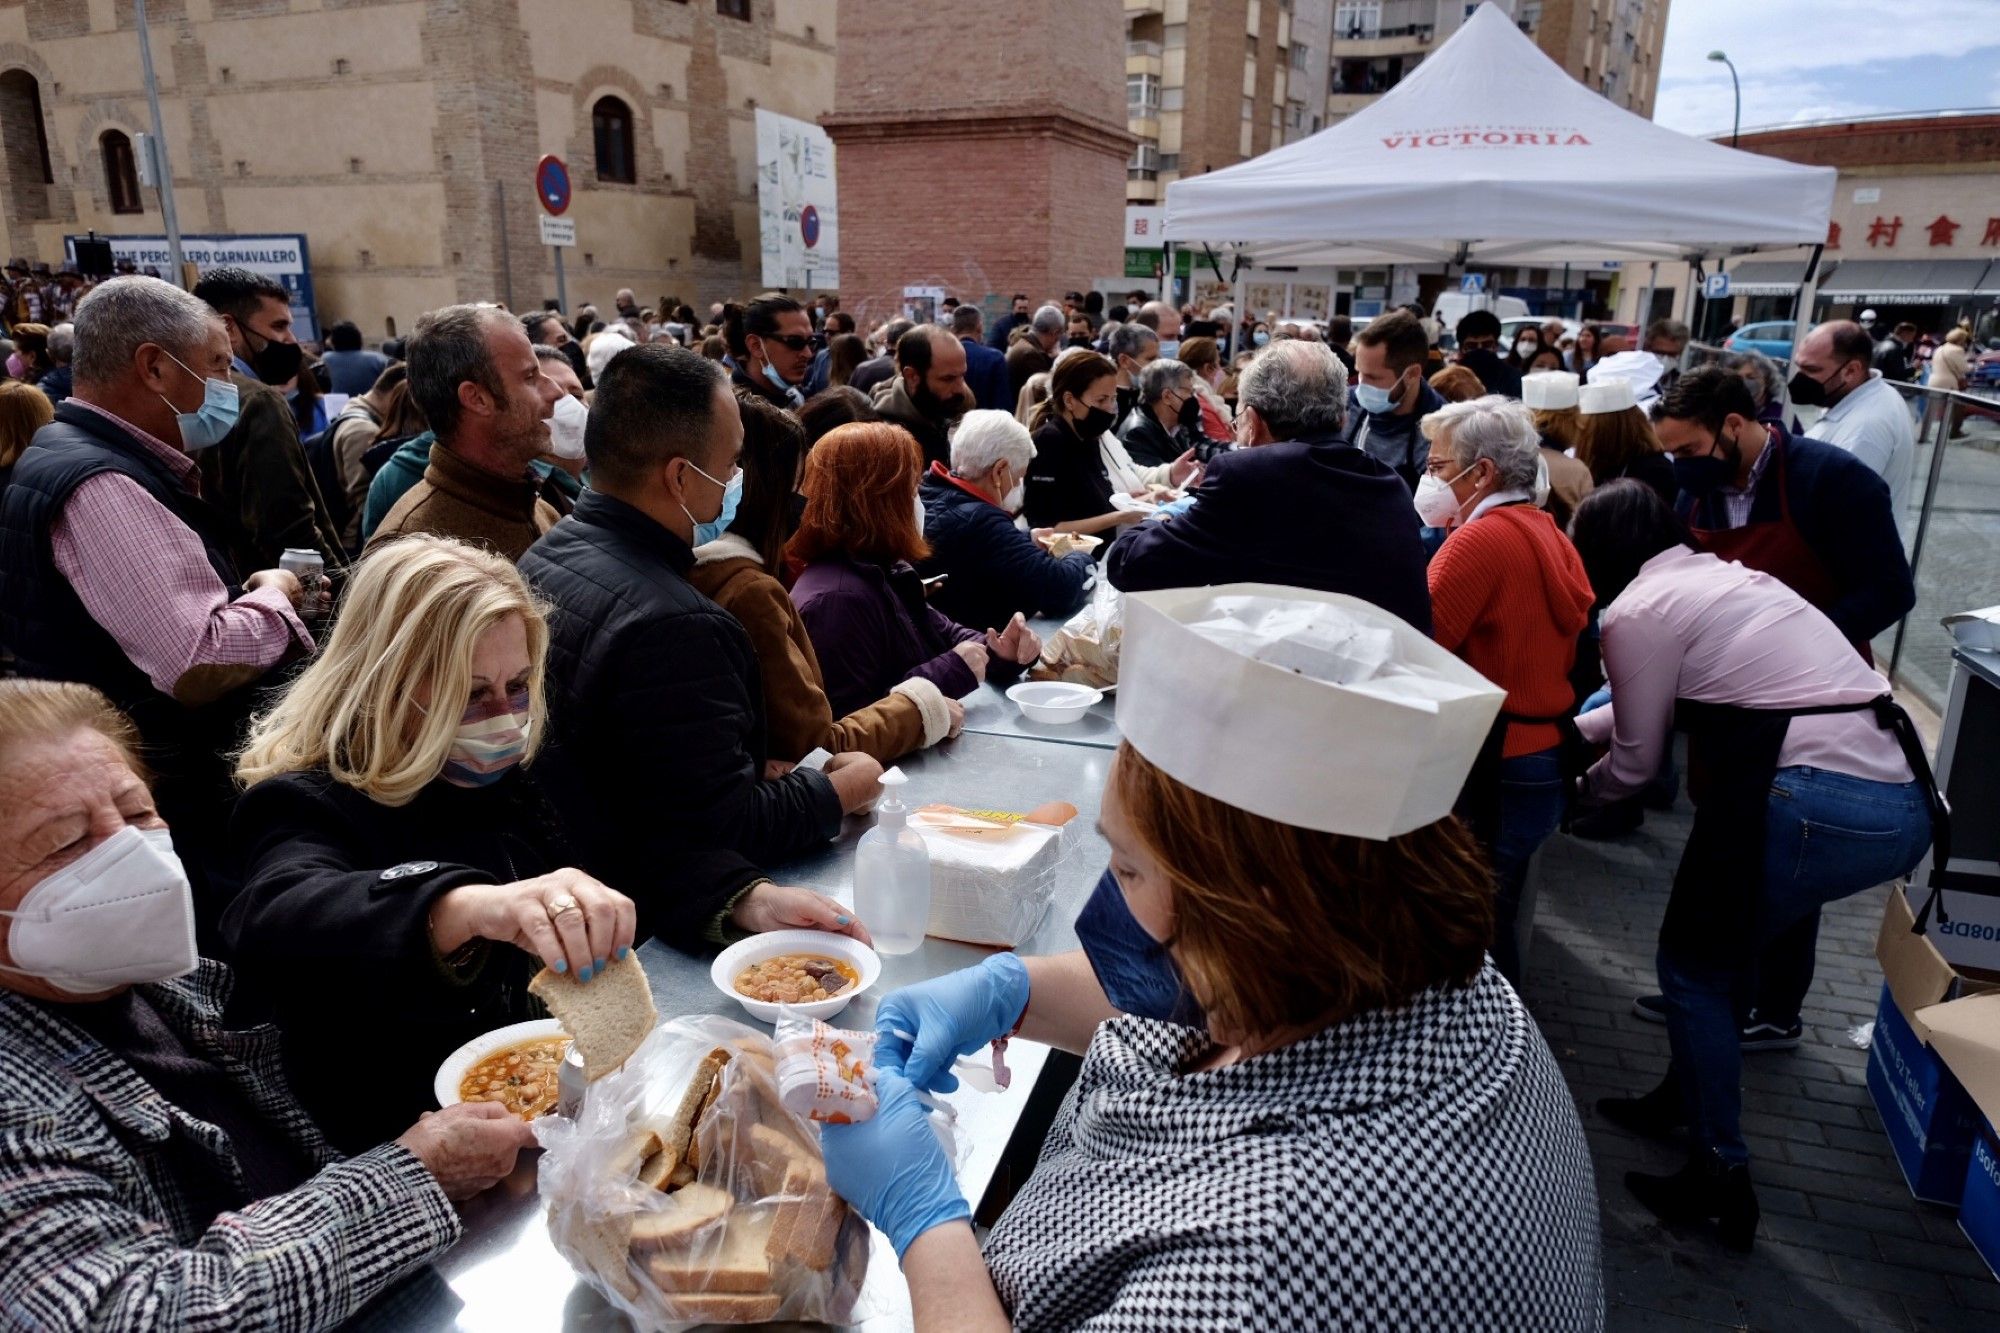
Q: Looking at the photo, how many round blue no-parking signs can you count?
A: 2